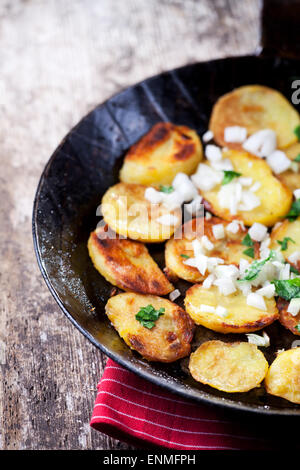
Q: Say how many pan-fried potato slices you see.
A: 13